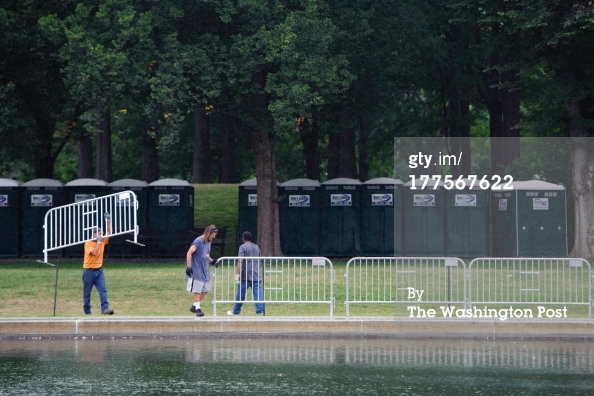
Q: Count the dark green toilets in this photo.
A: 12